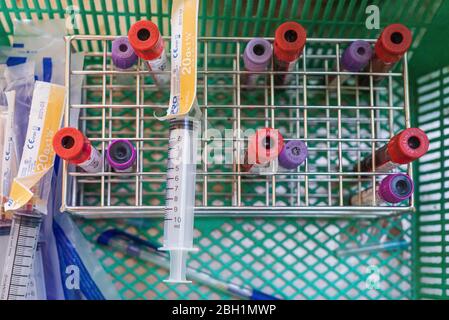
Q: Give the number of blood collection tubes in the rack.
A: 12